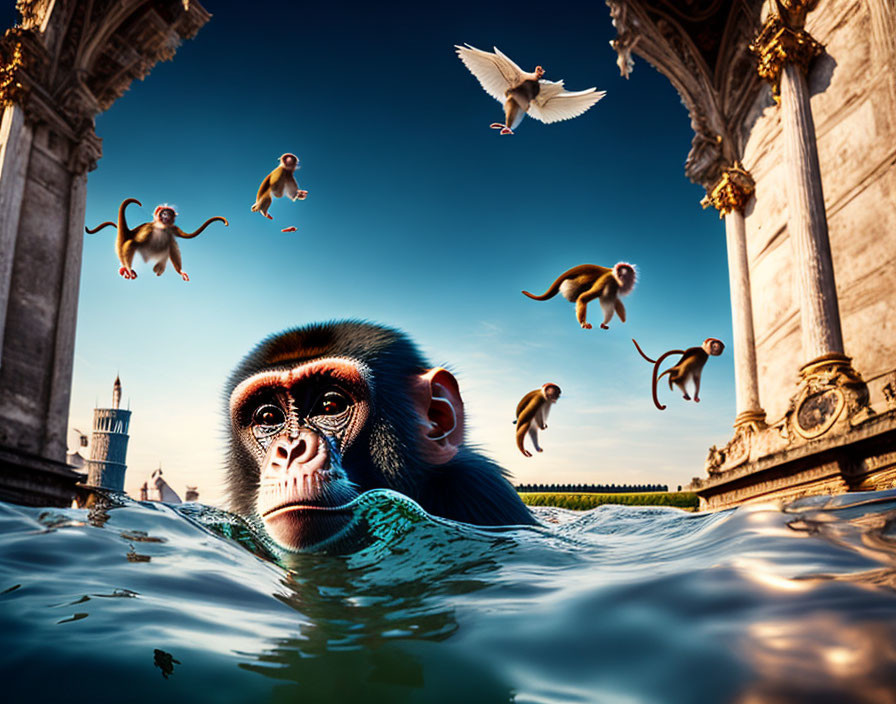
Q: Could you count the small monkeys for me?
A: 5